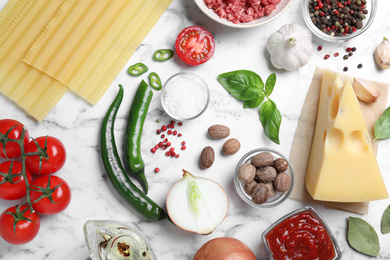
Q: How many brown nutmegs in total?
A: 11